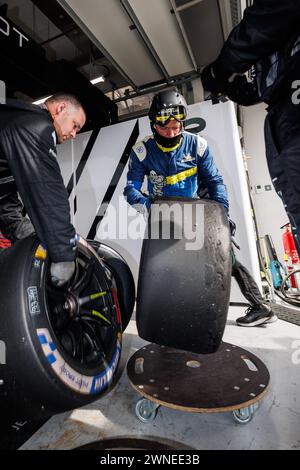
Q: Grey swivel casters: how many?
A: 2